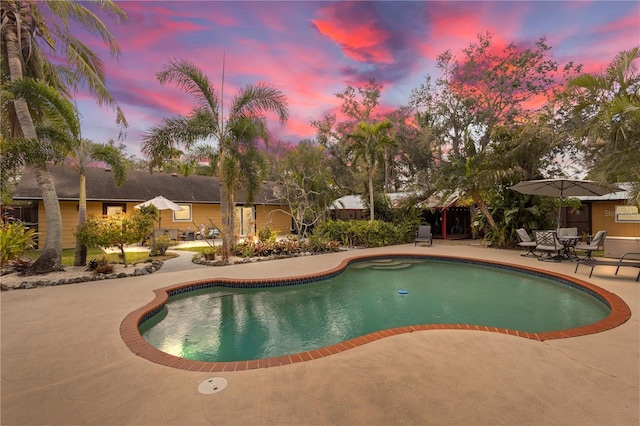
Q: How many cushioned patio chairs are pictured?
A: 4